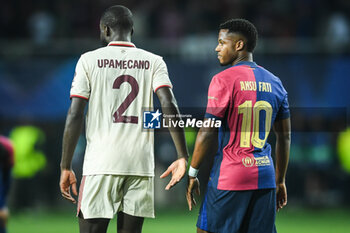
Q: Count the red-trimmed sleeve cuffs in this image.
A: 2